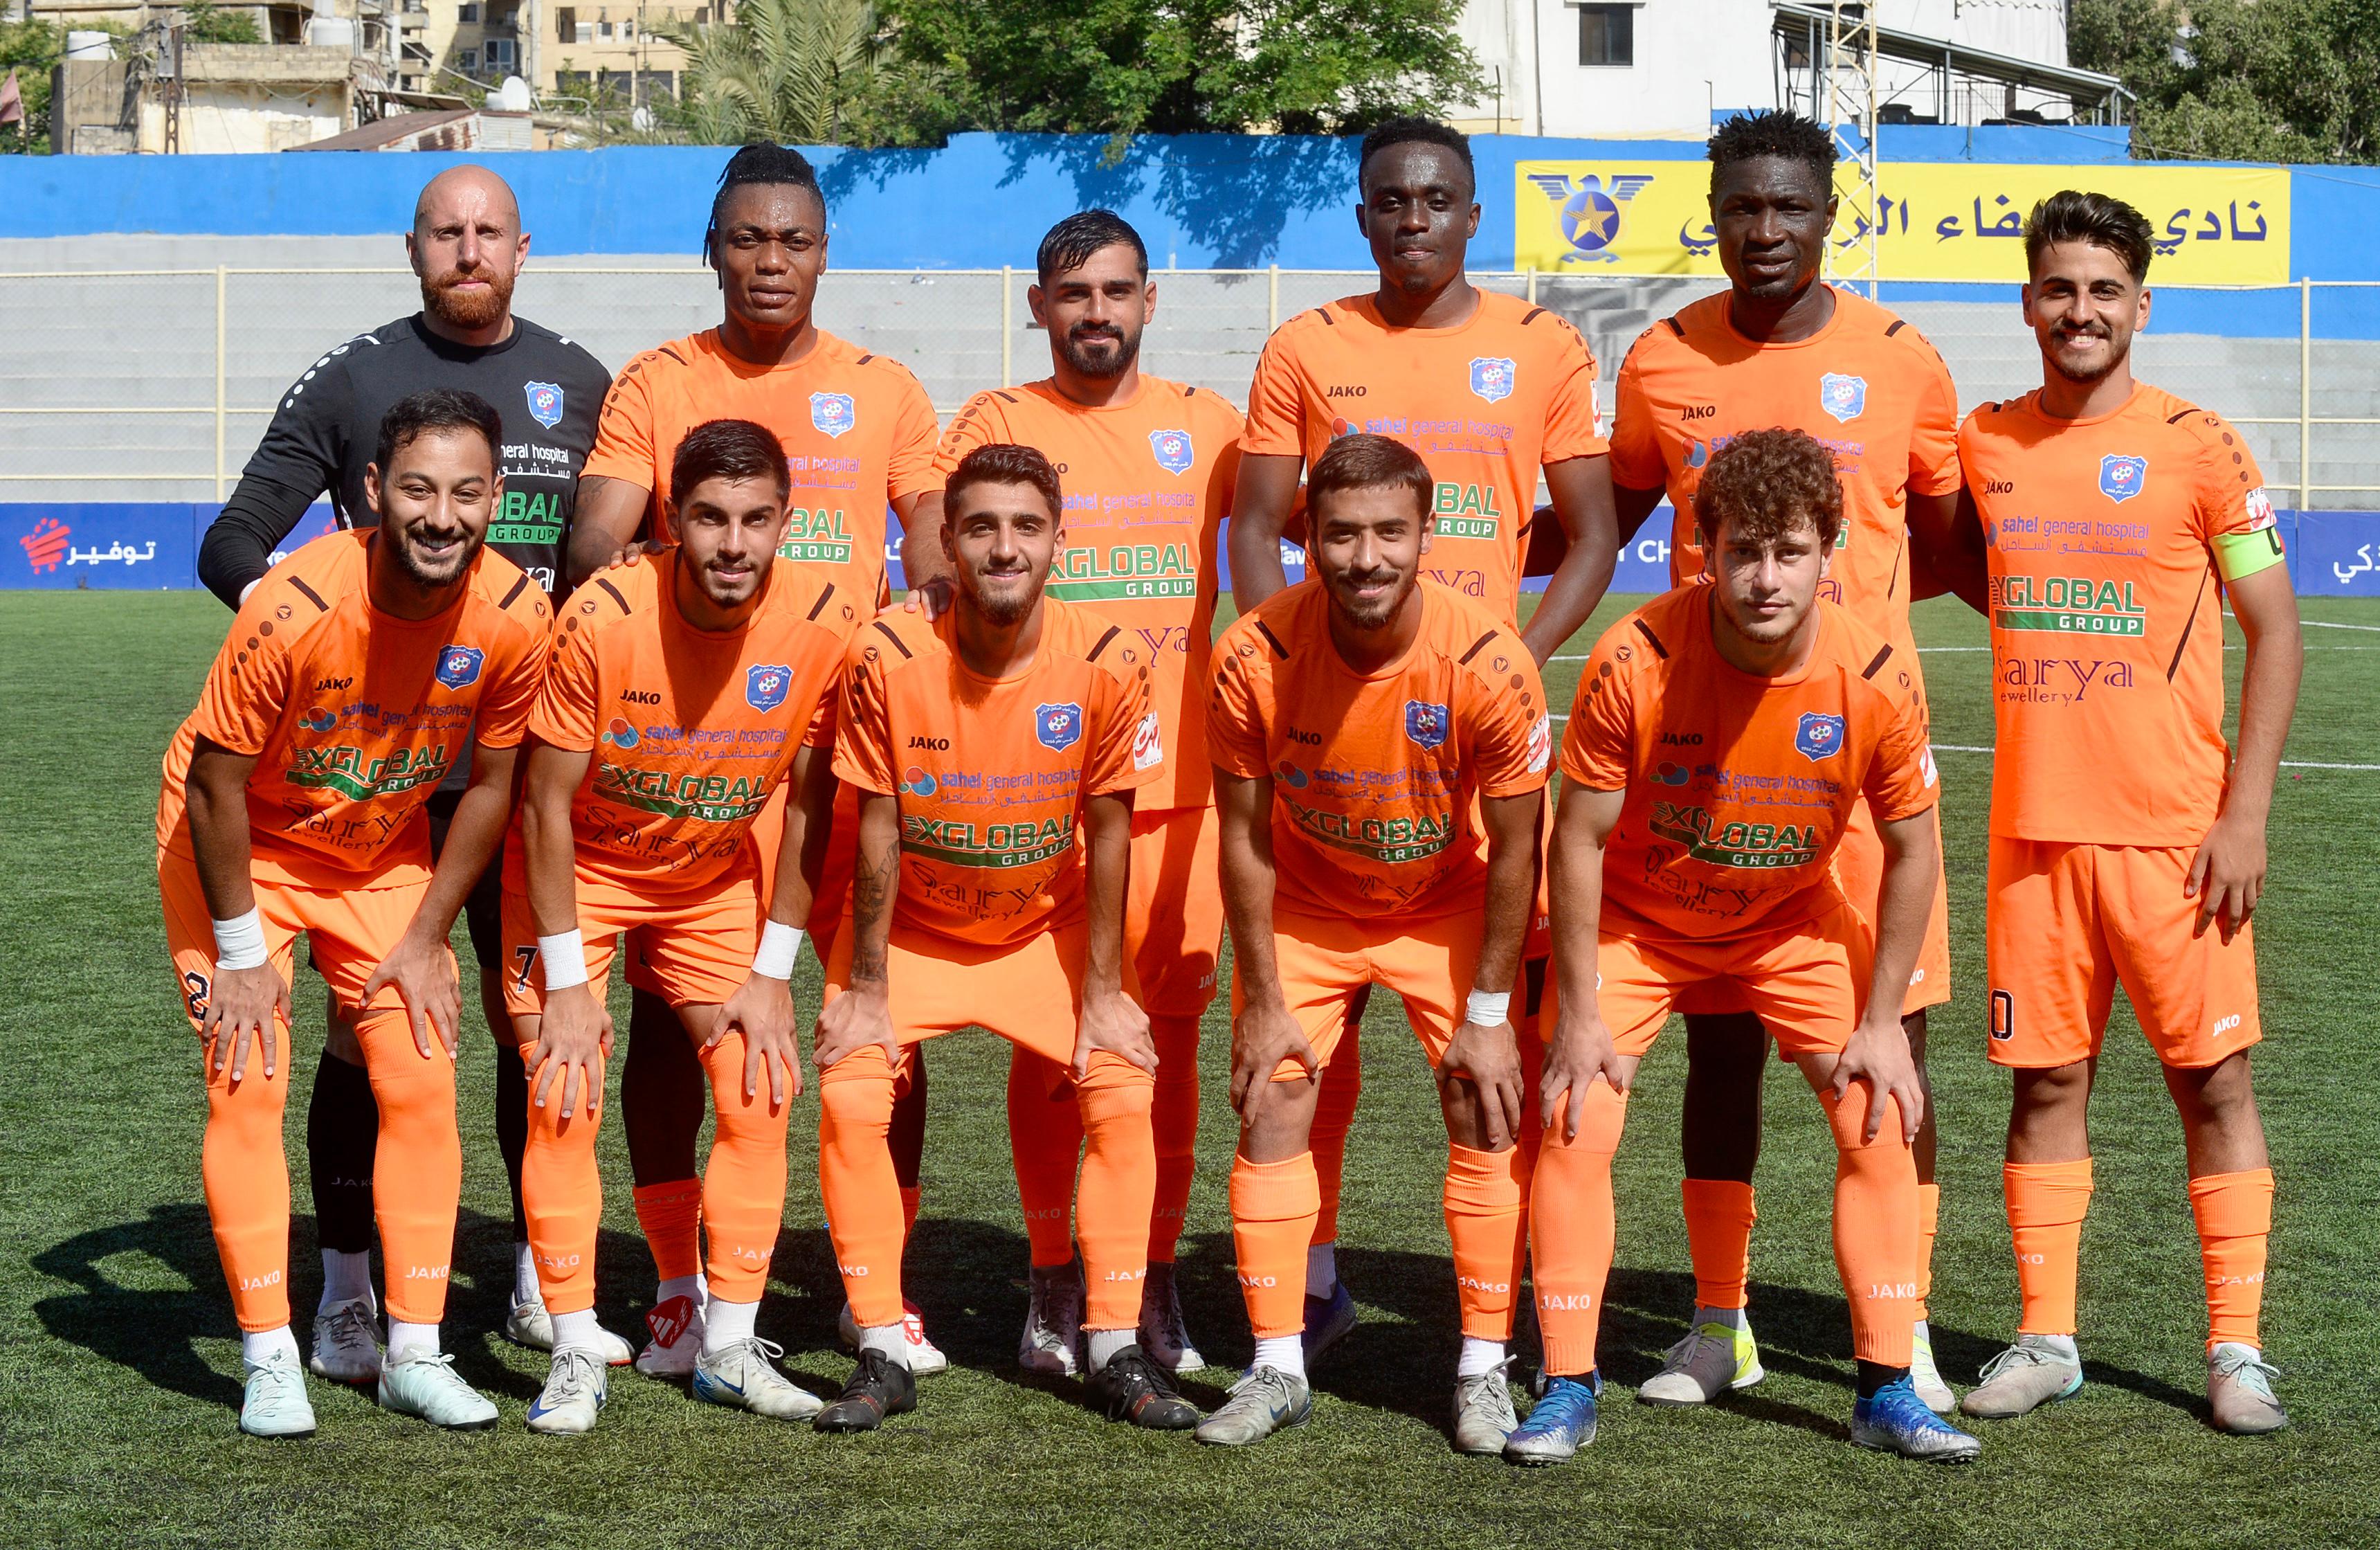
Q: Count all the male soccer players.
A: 11